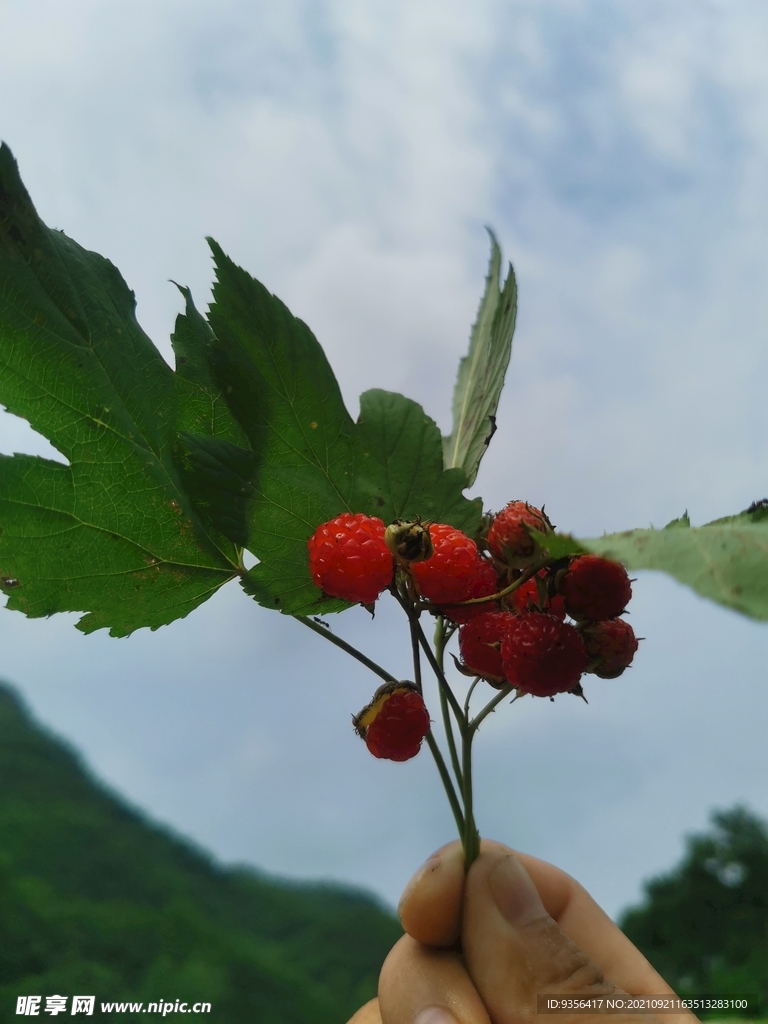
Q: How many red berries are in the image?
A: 10